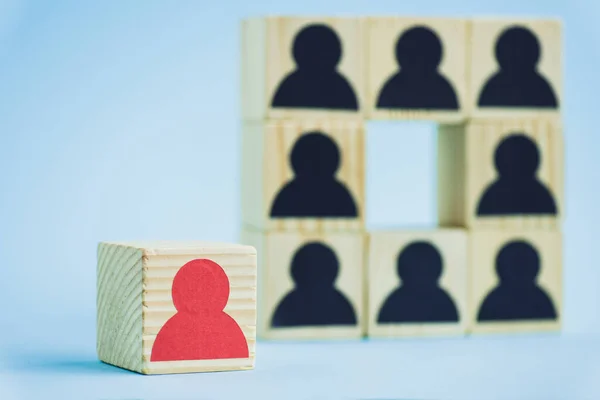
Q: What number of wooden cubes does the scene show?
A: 9